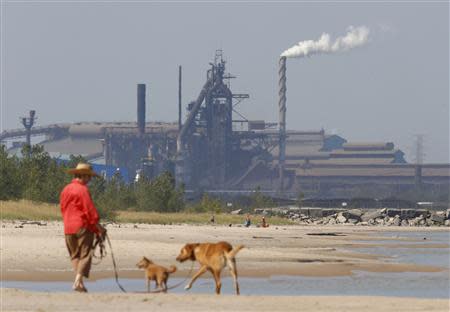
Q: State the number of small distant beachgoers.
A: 2